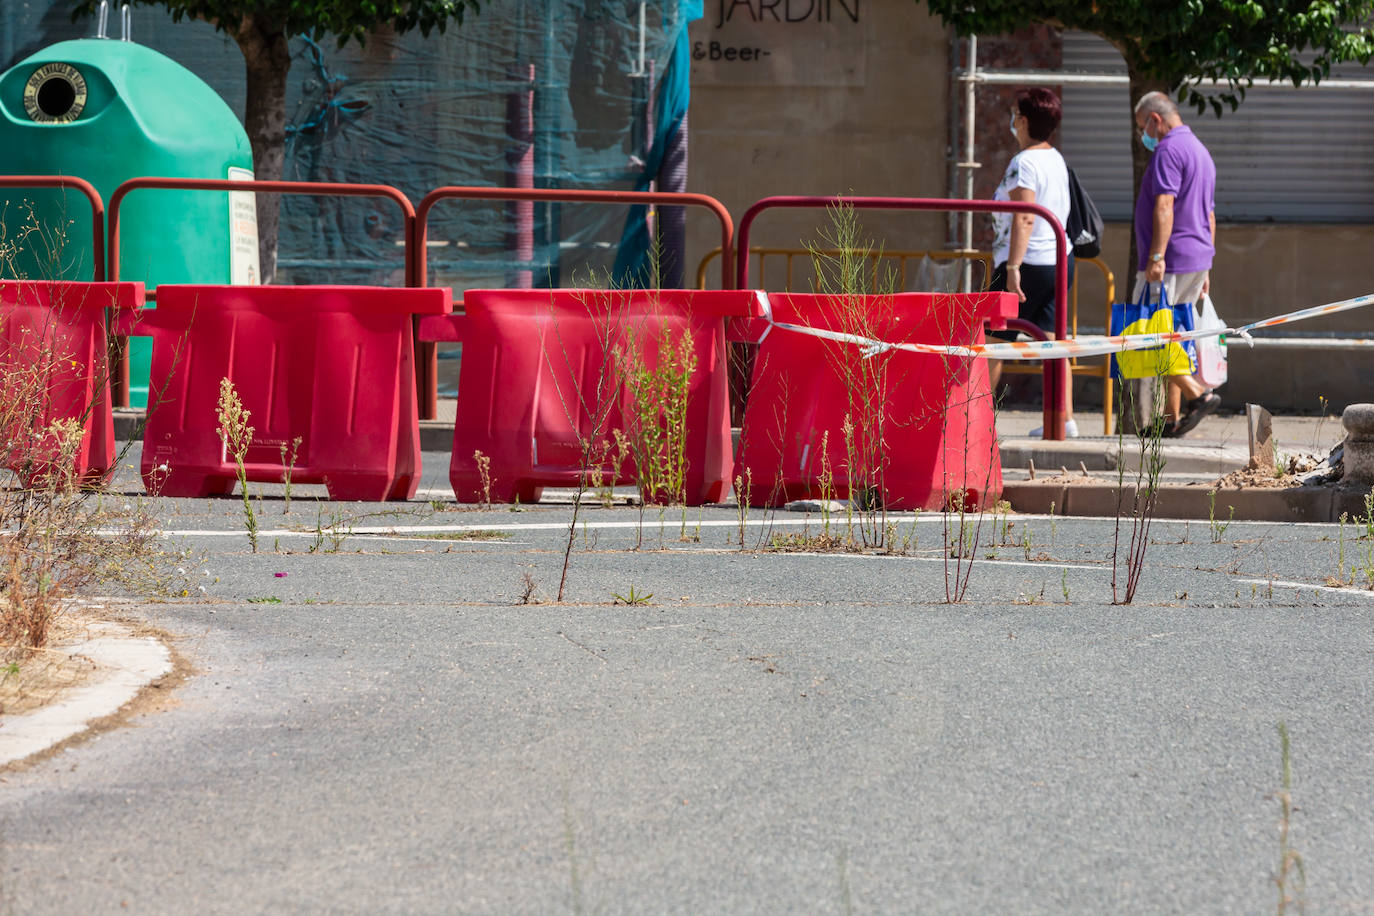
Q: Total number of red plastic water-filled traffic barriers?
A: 4